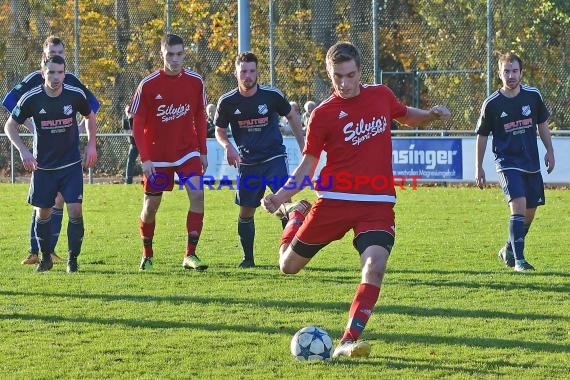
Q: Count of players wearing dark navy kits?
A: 4